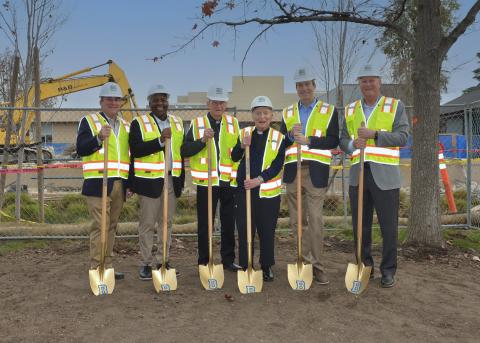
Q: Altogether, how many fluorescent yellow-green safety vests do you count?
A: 6